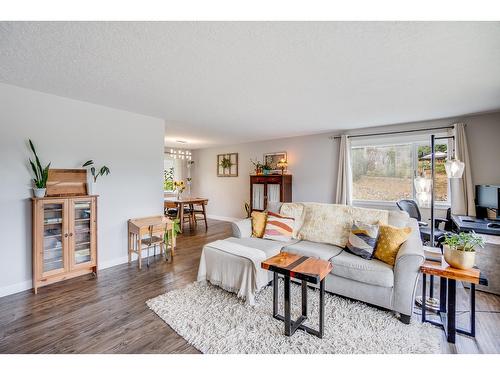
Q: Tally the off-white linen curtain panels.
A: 2